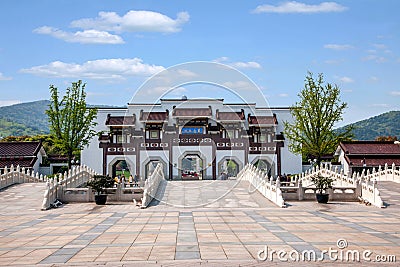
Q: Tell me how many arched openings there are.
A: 5